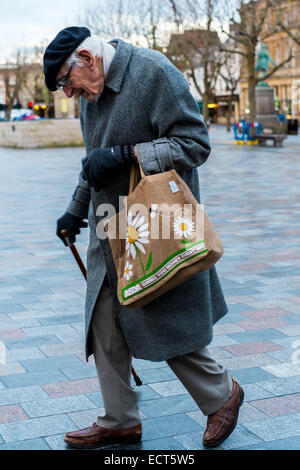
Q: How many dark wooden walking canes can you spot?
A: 1